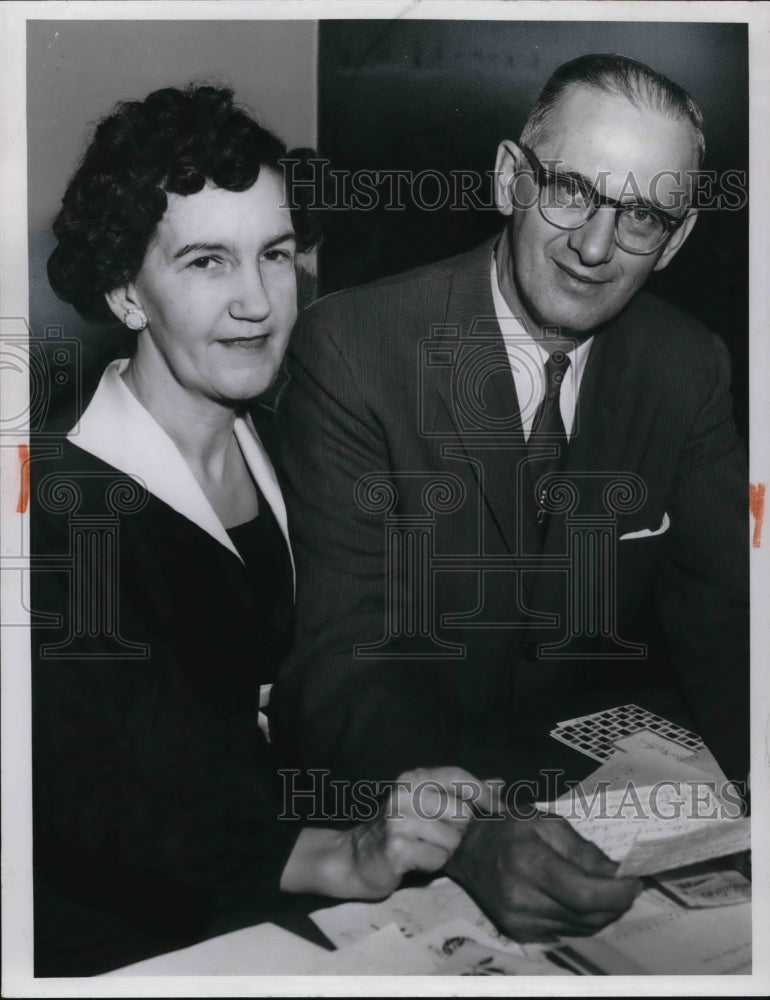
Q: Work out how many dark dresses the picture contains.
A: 1